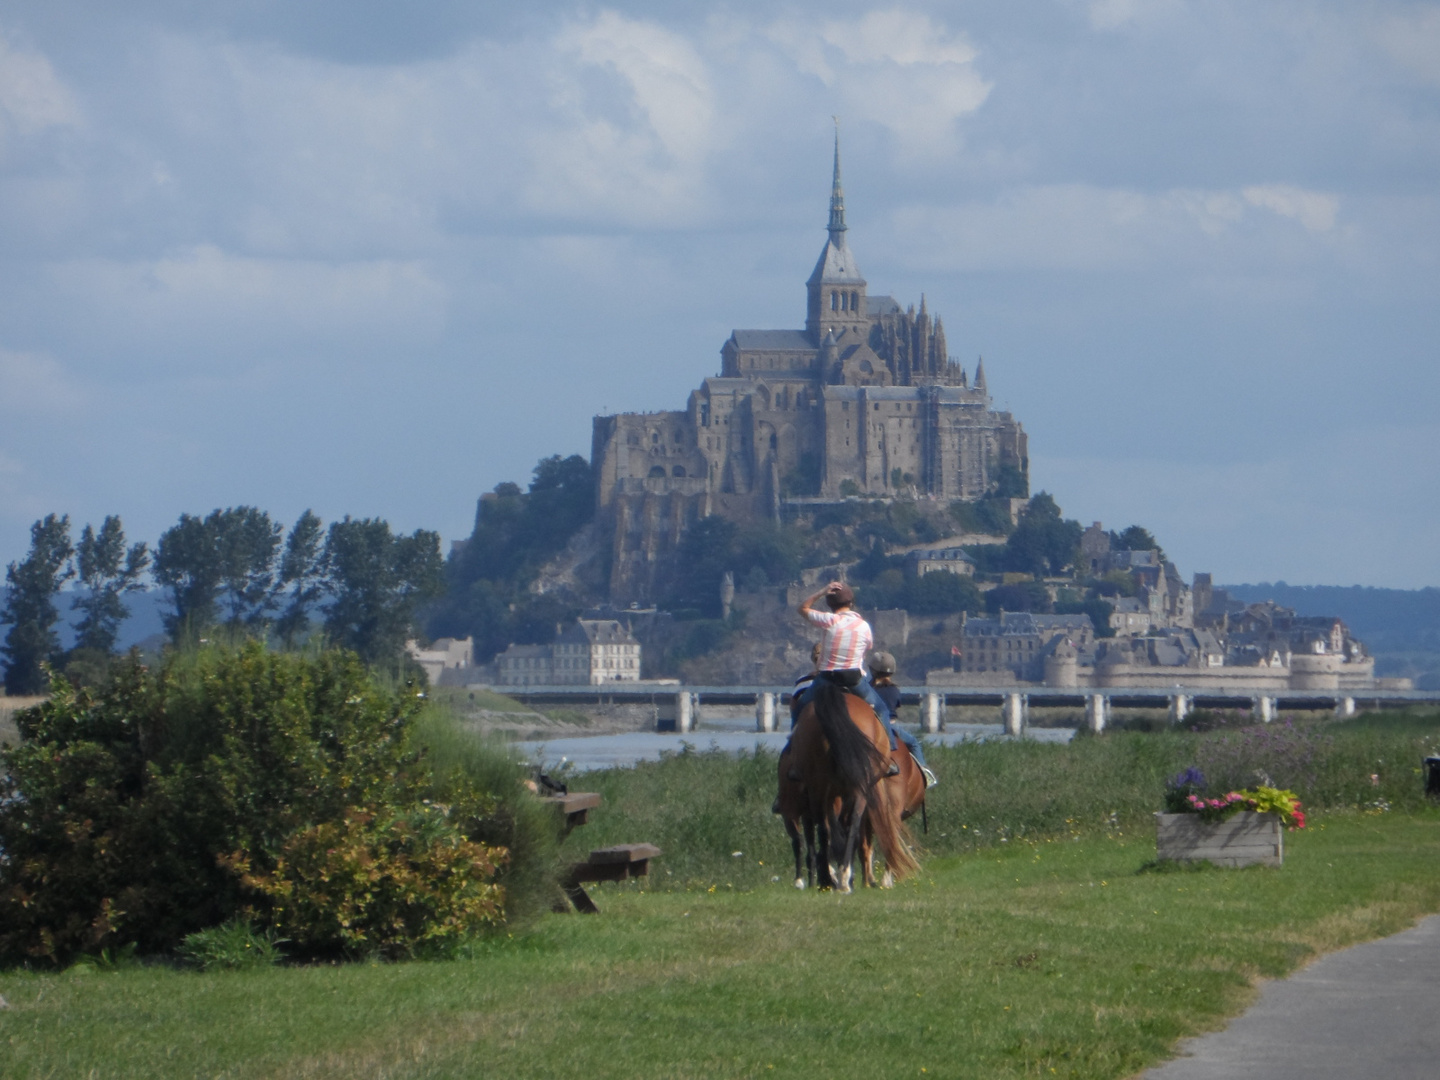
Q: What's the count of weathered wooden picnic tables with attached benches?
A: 1